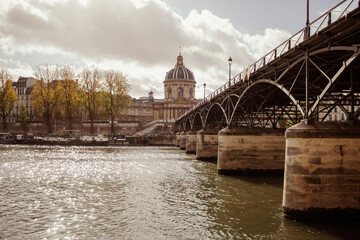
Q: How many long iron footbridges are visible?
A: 1